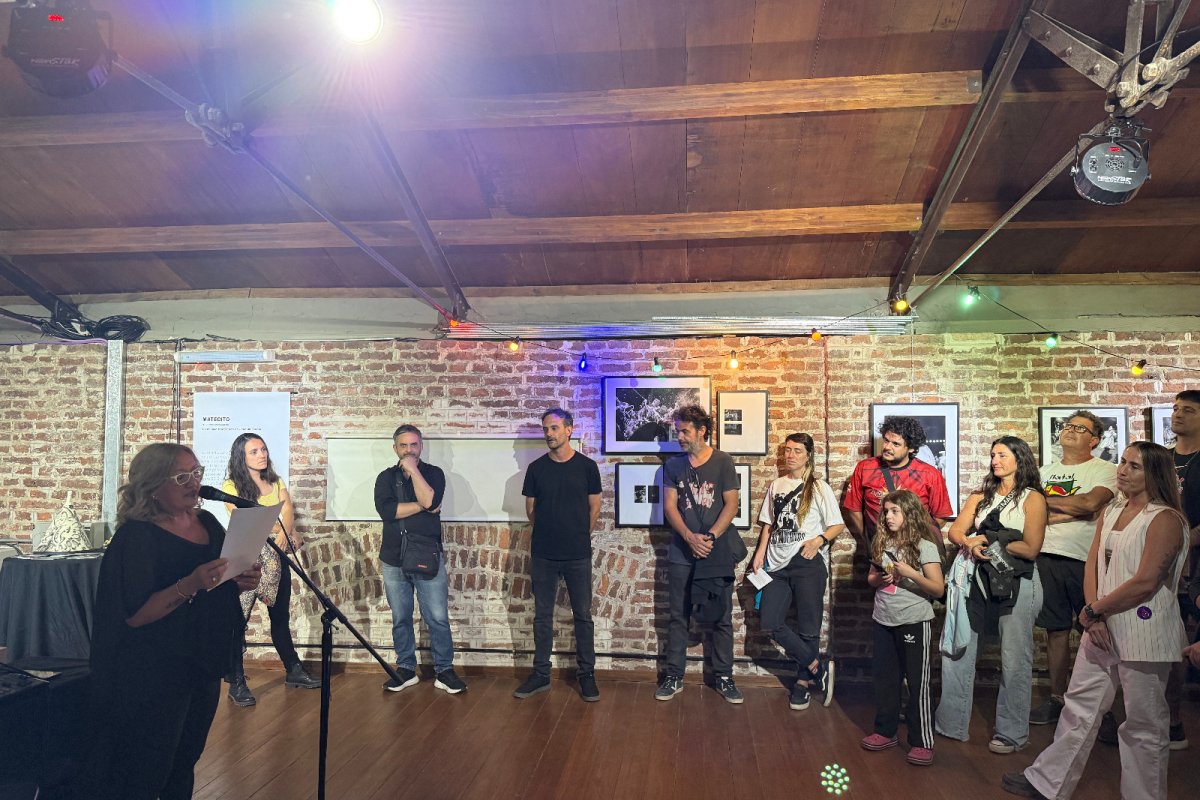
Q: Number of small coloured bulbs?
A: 10